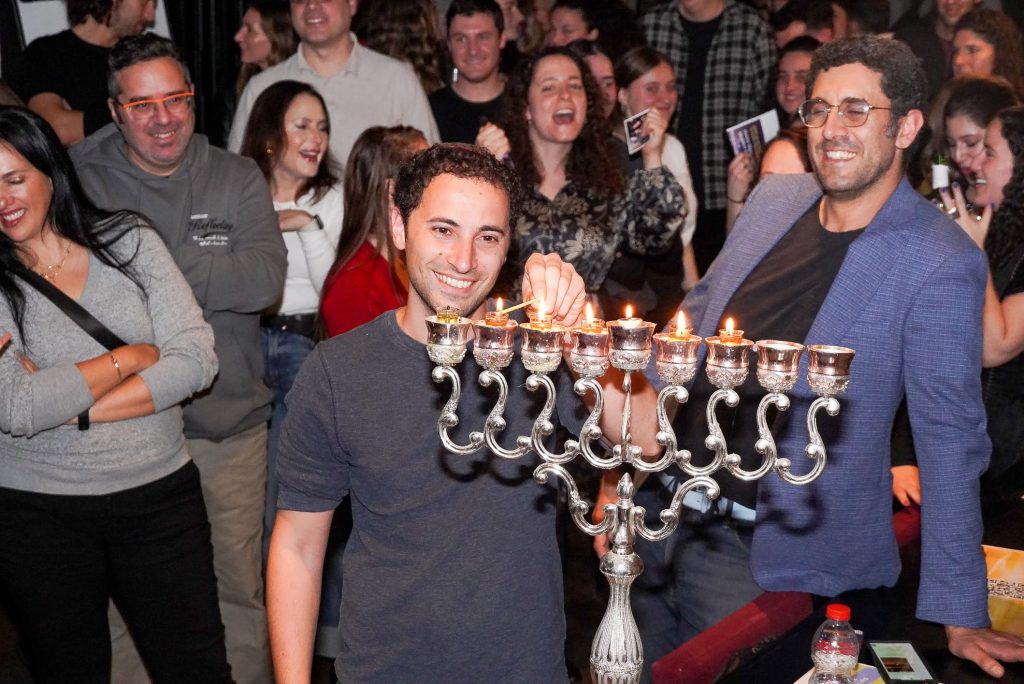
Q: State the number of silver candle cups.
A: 9